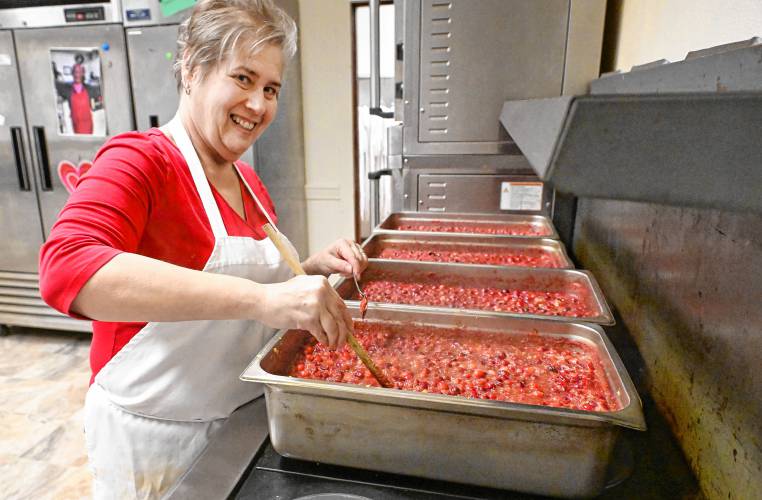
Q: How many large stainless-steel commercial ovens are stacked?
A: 2